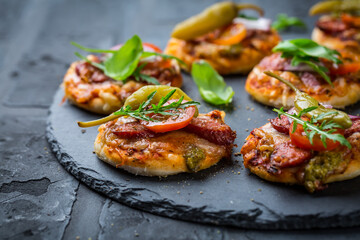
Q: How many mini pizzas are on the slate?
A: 6